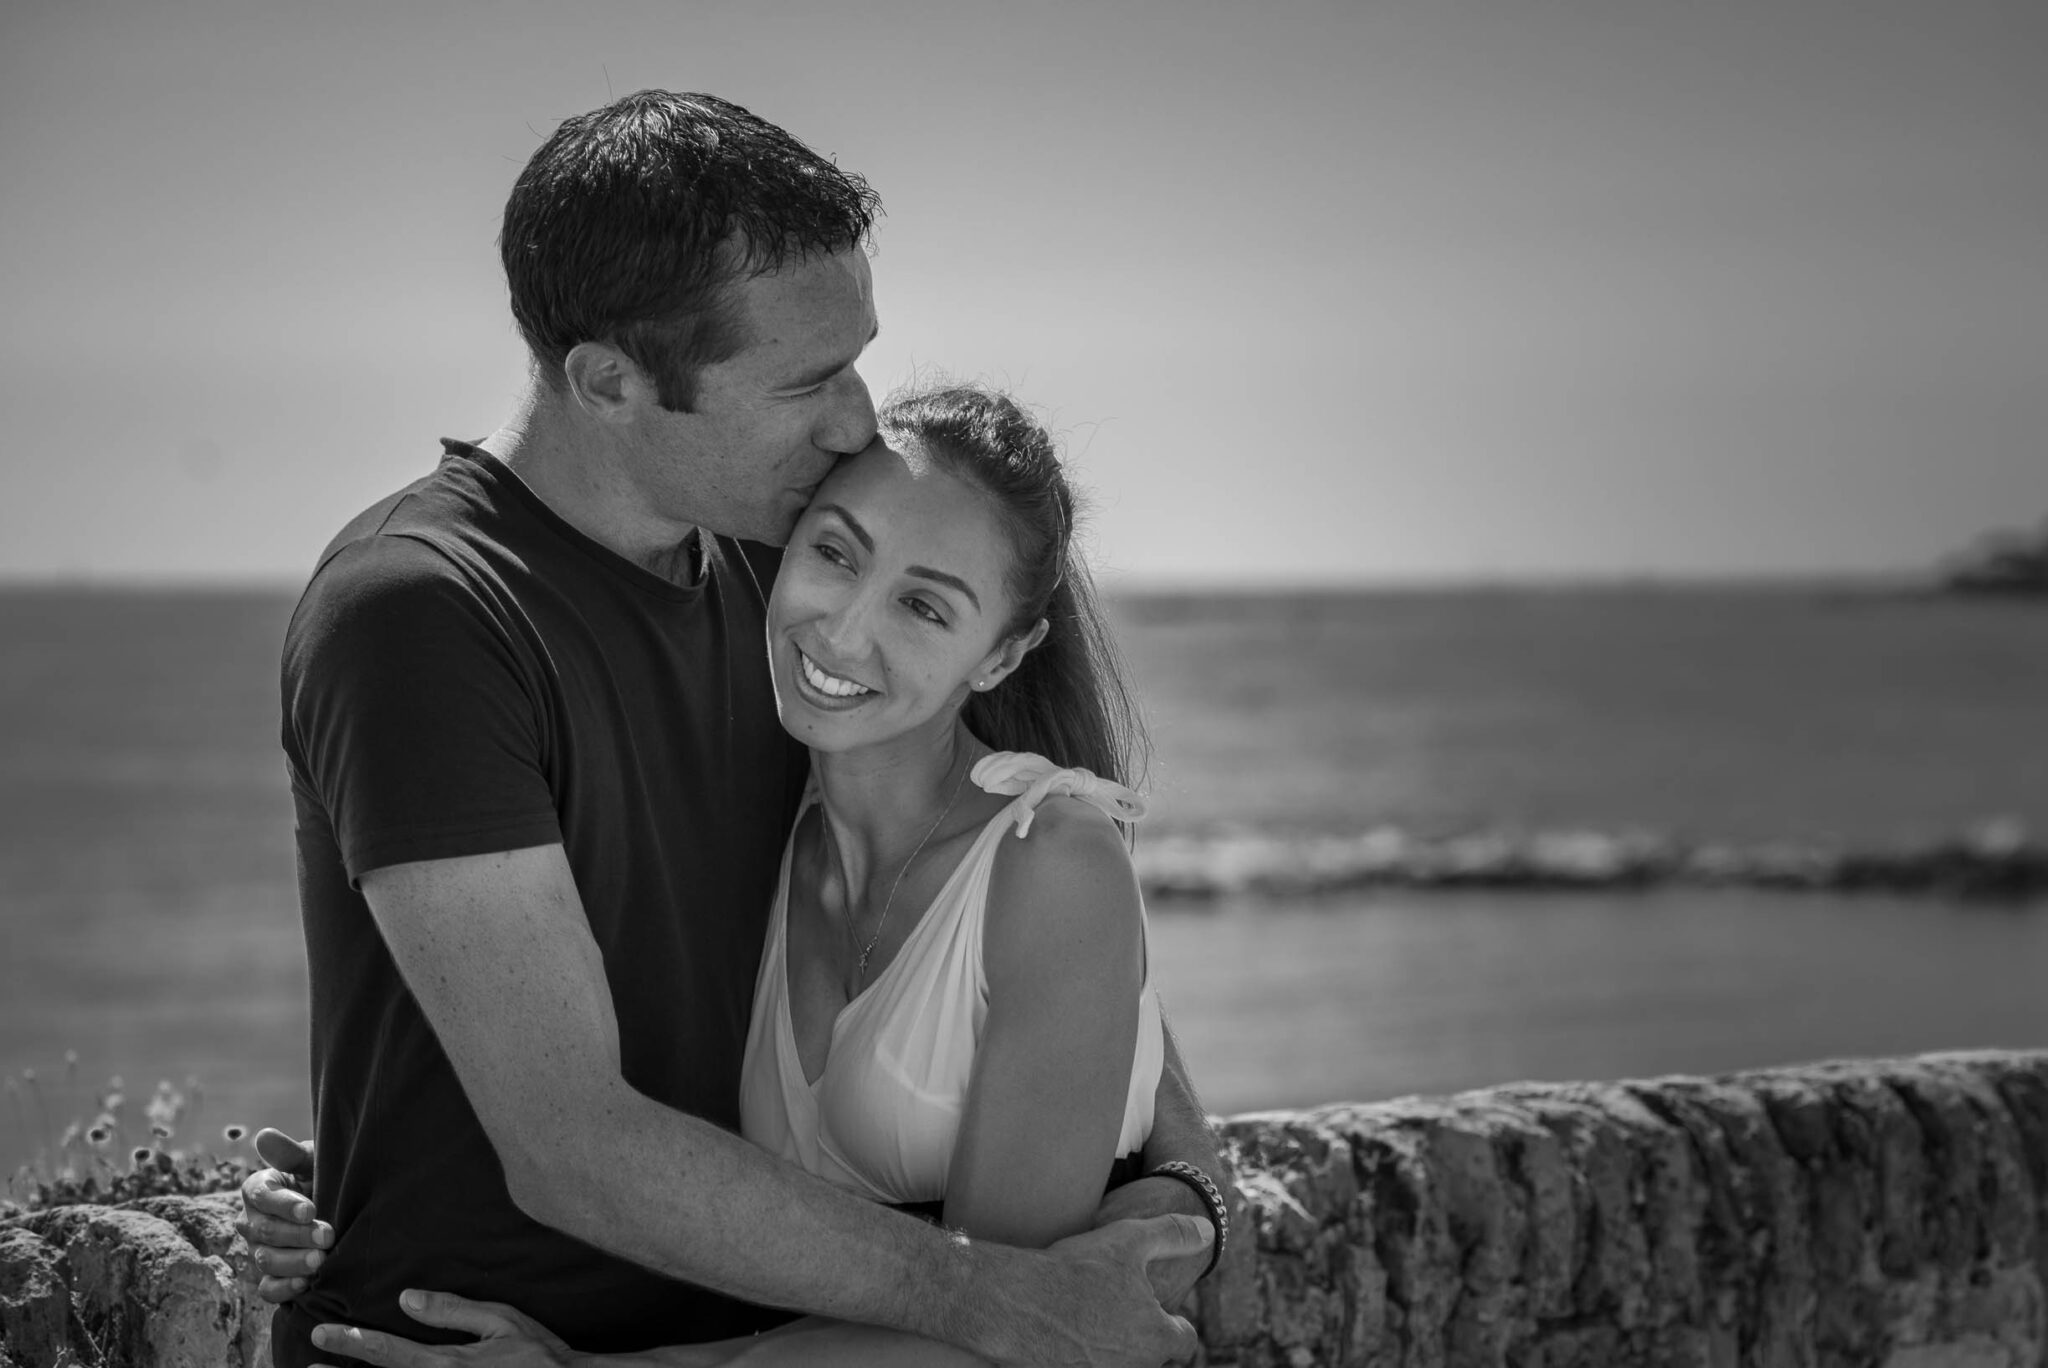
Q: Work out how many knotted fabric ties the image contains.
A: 1